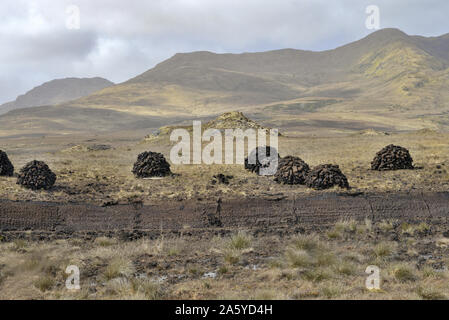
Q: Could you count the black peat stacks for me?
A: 7